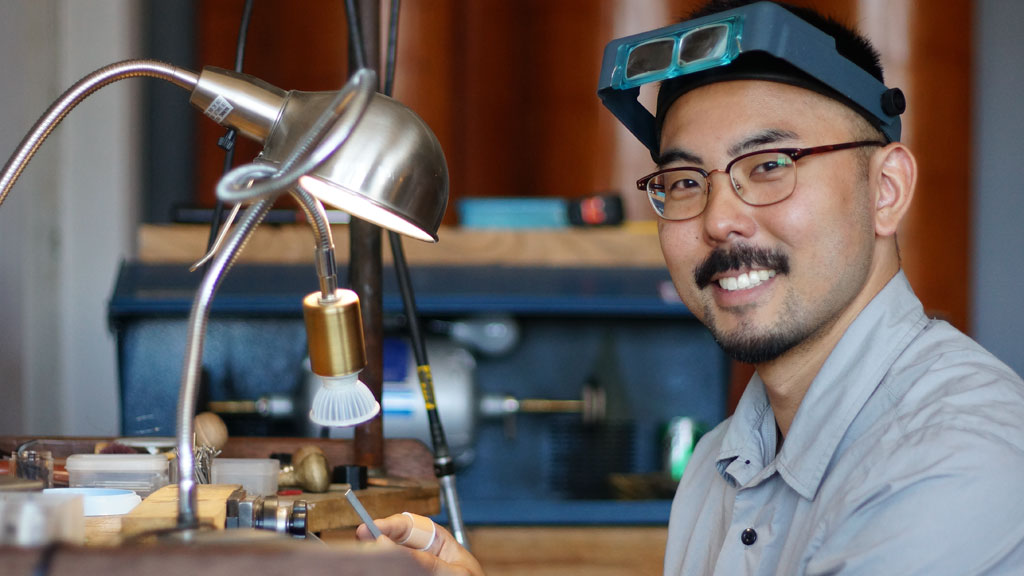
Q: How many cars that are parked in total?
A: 0